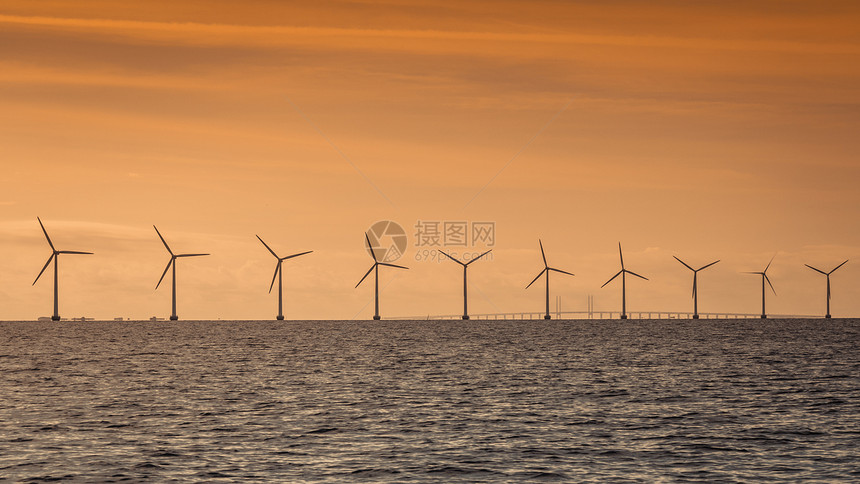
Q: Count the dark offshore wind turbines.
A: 10